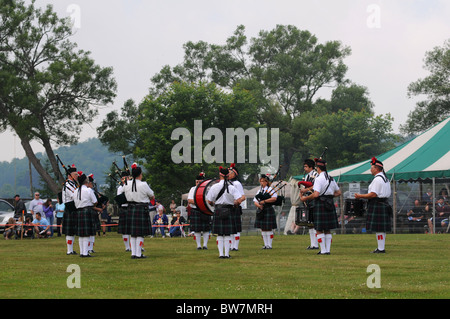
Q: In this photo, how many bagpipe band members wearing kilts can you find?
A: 12